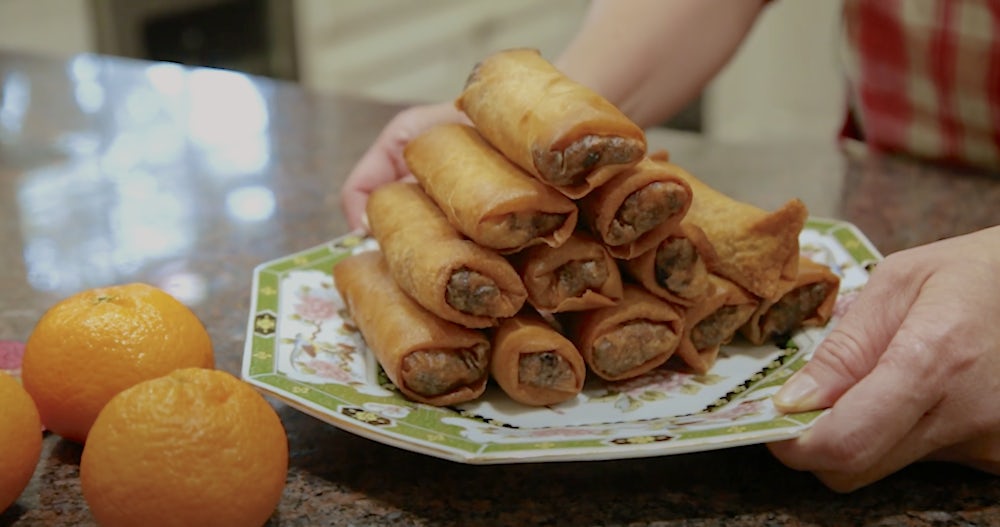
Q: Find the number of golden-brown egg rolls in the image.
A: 12